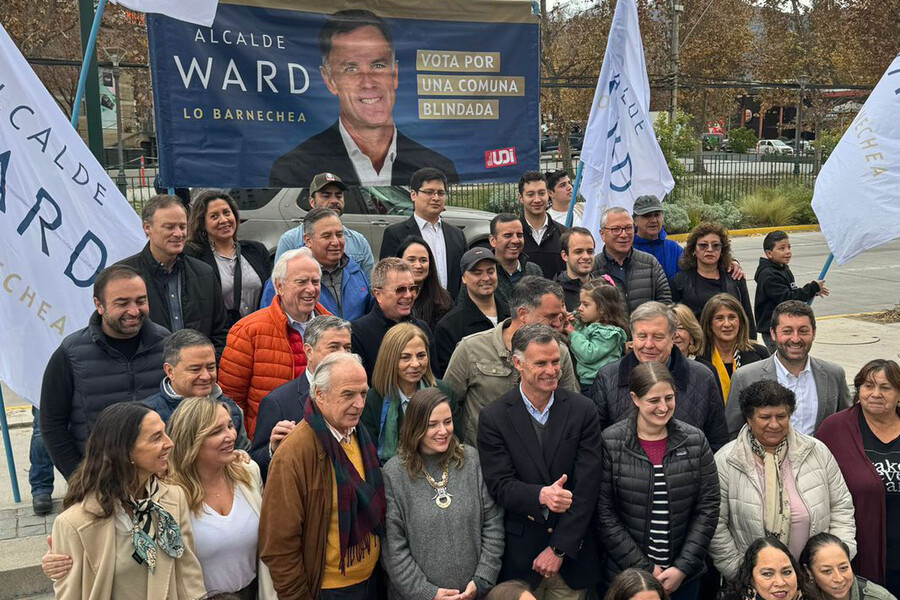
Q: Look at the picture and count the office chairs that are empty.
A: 0